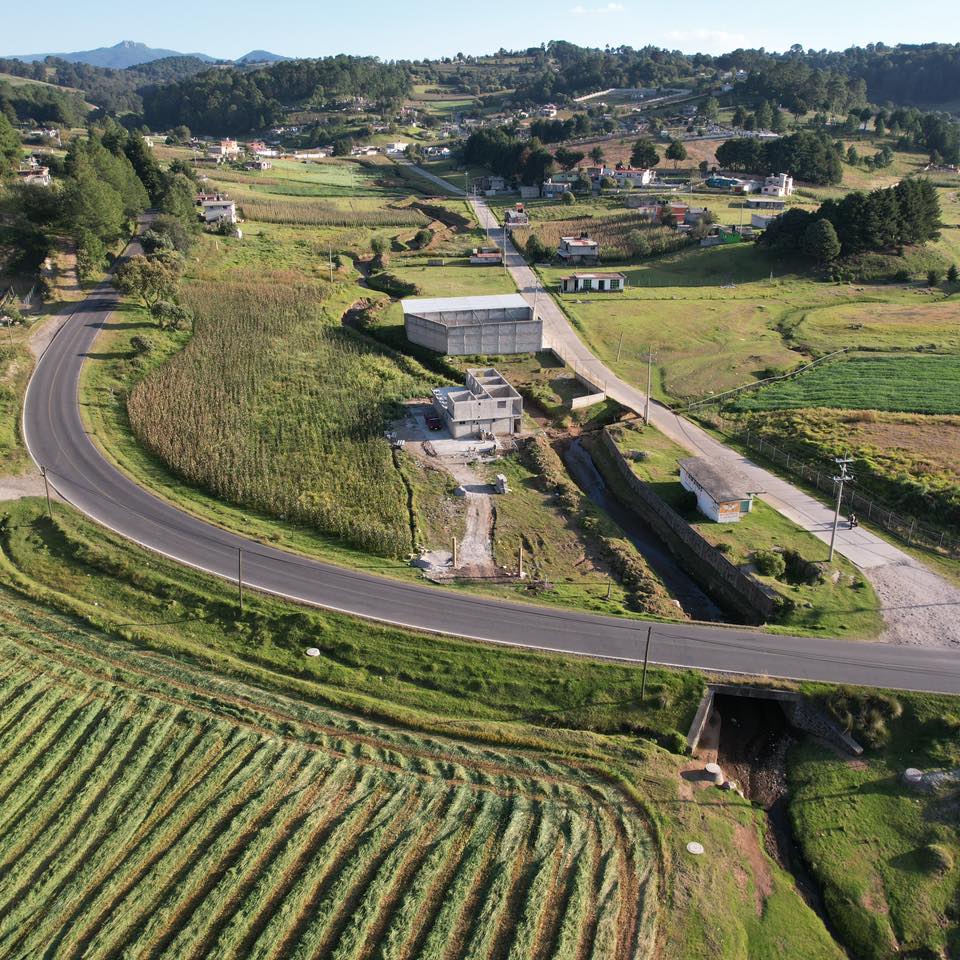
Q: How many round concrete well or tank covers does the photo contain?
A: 4